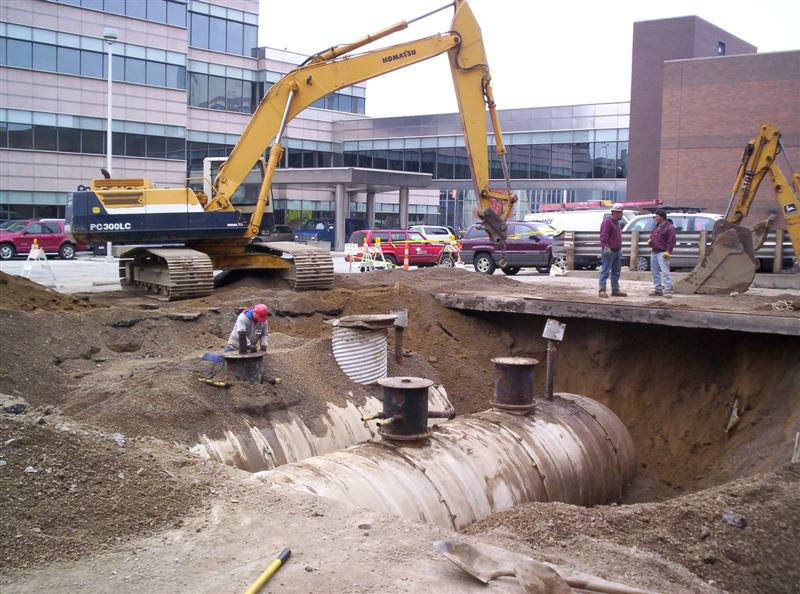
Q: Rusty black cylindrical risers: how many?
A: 3